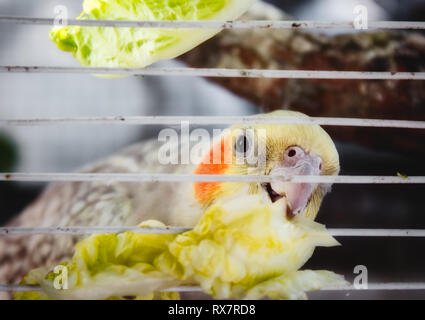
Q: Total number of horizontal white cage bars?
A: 6